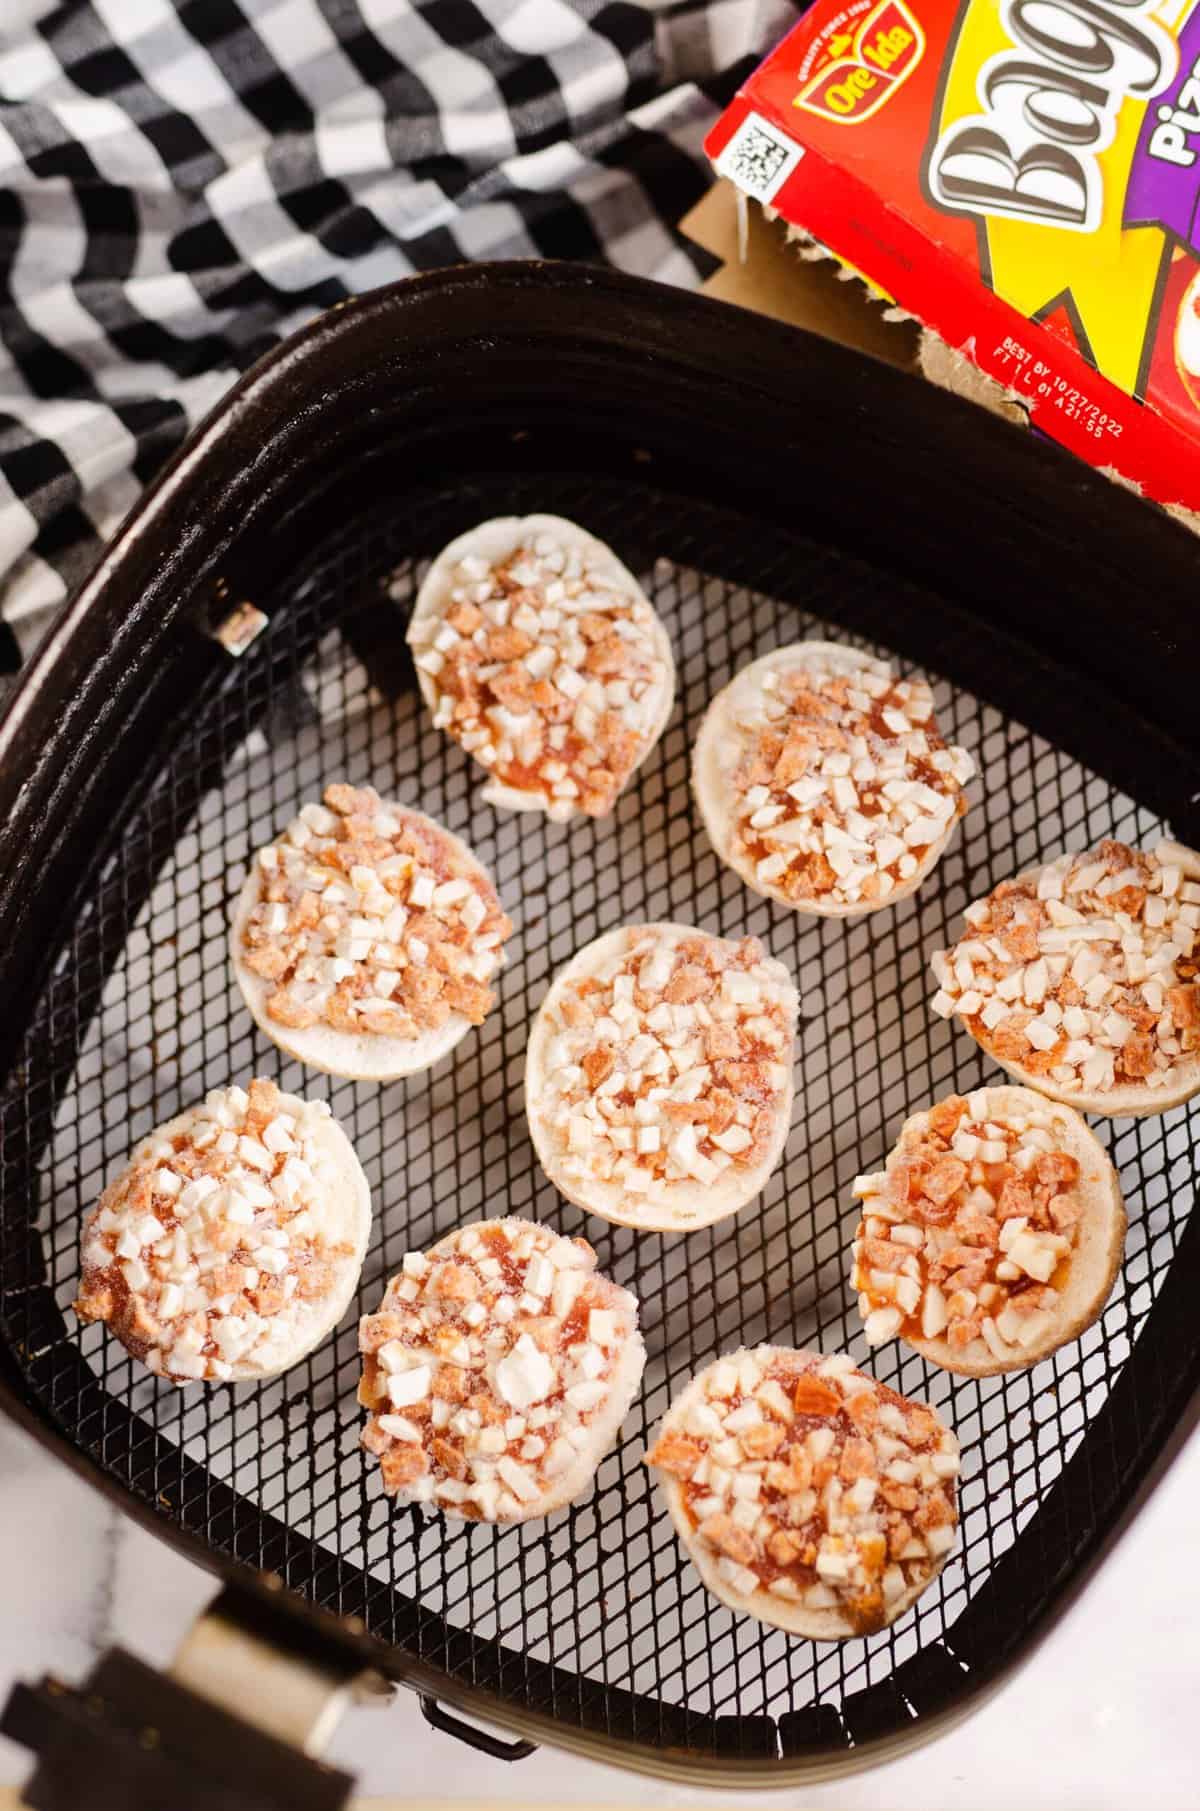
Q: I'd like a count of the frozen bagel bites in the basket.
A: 9